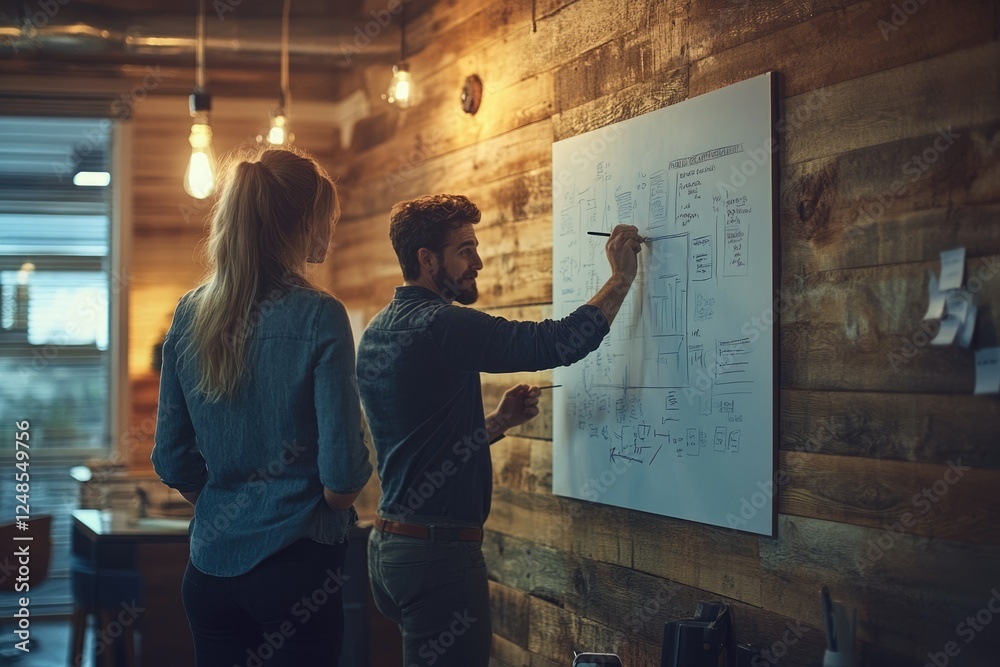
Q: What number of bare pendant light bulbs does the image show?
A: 3